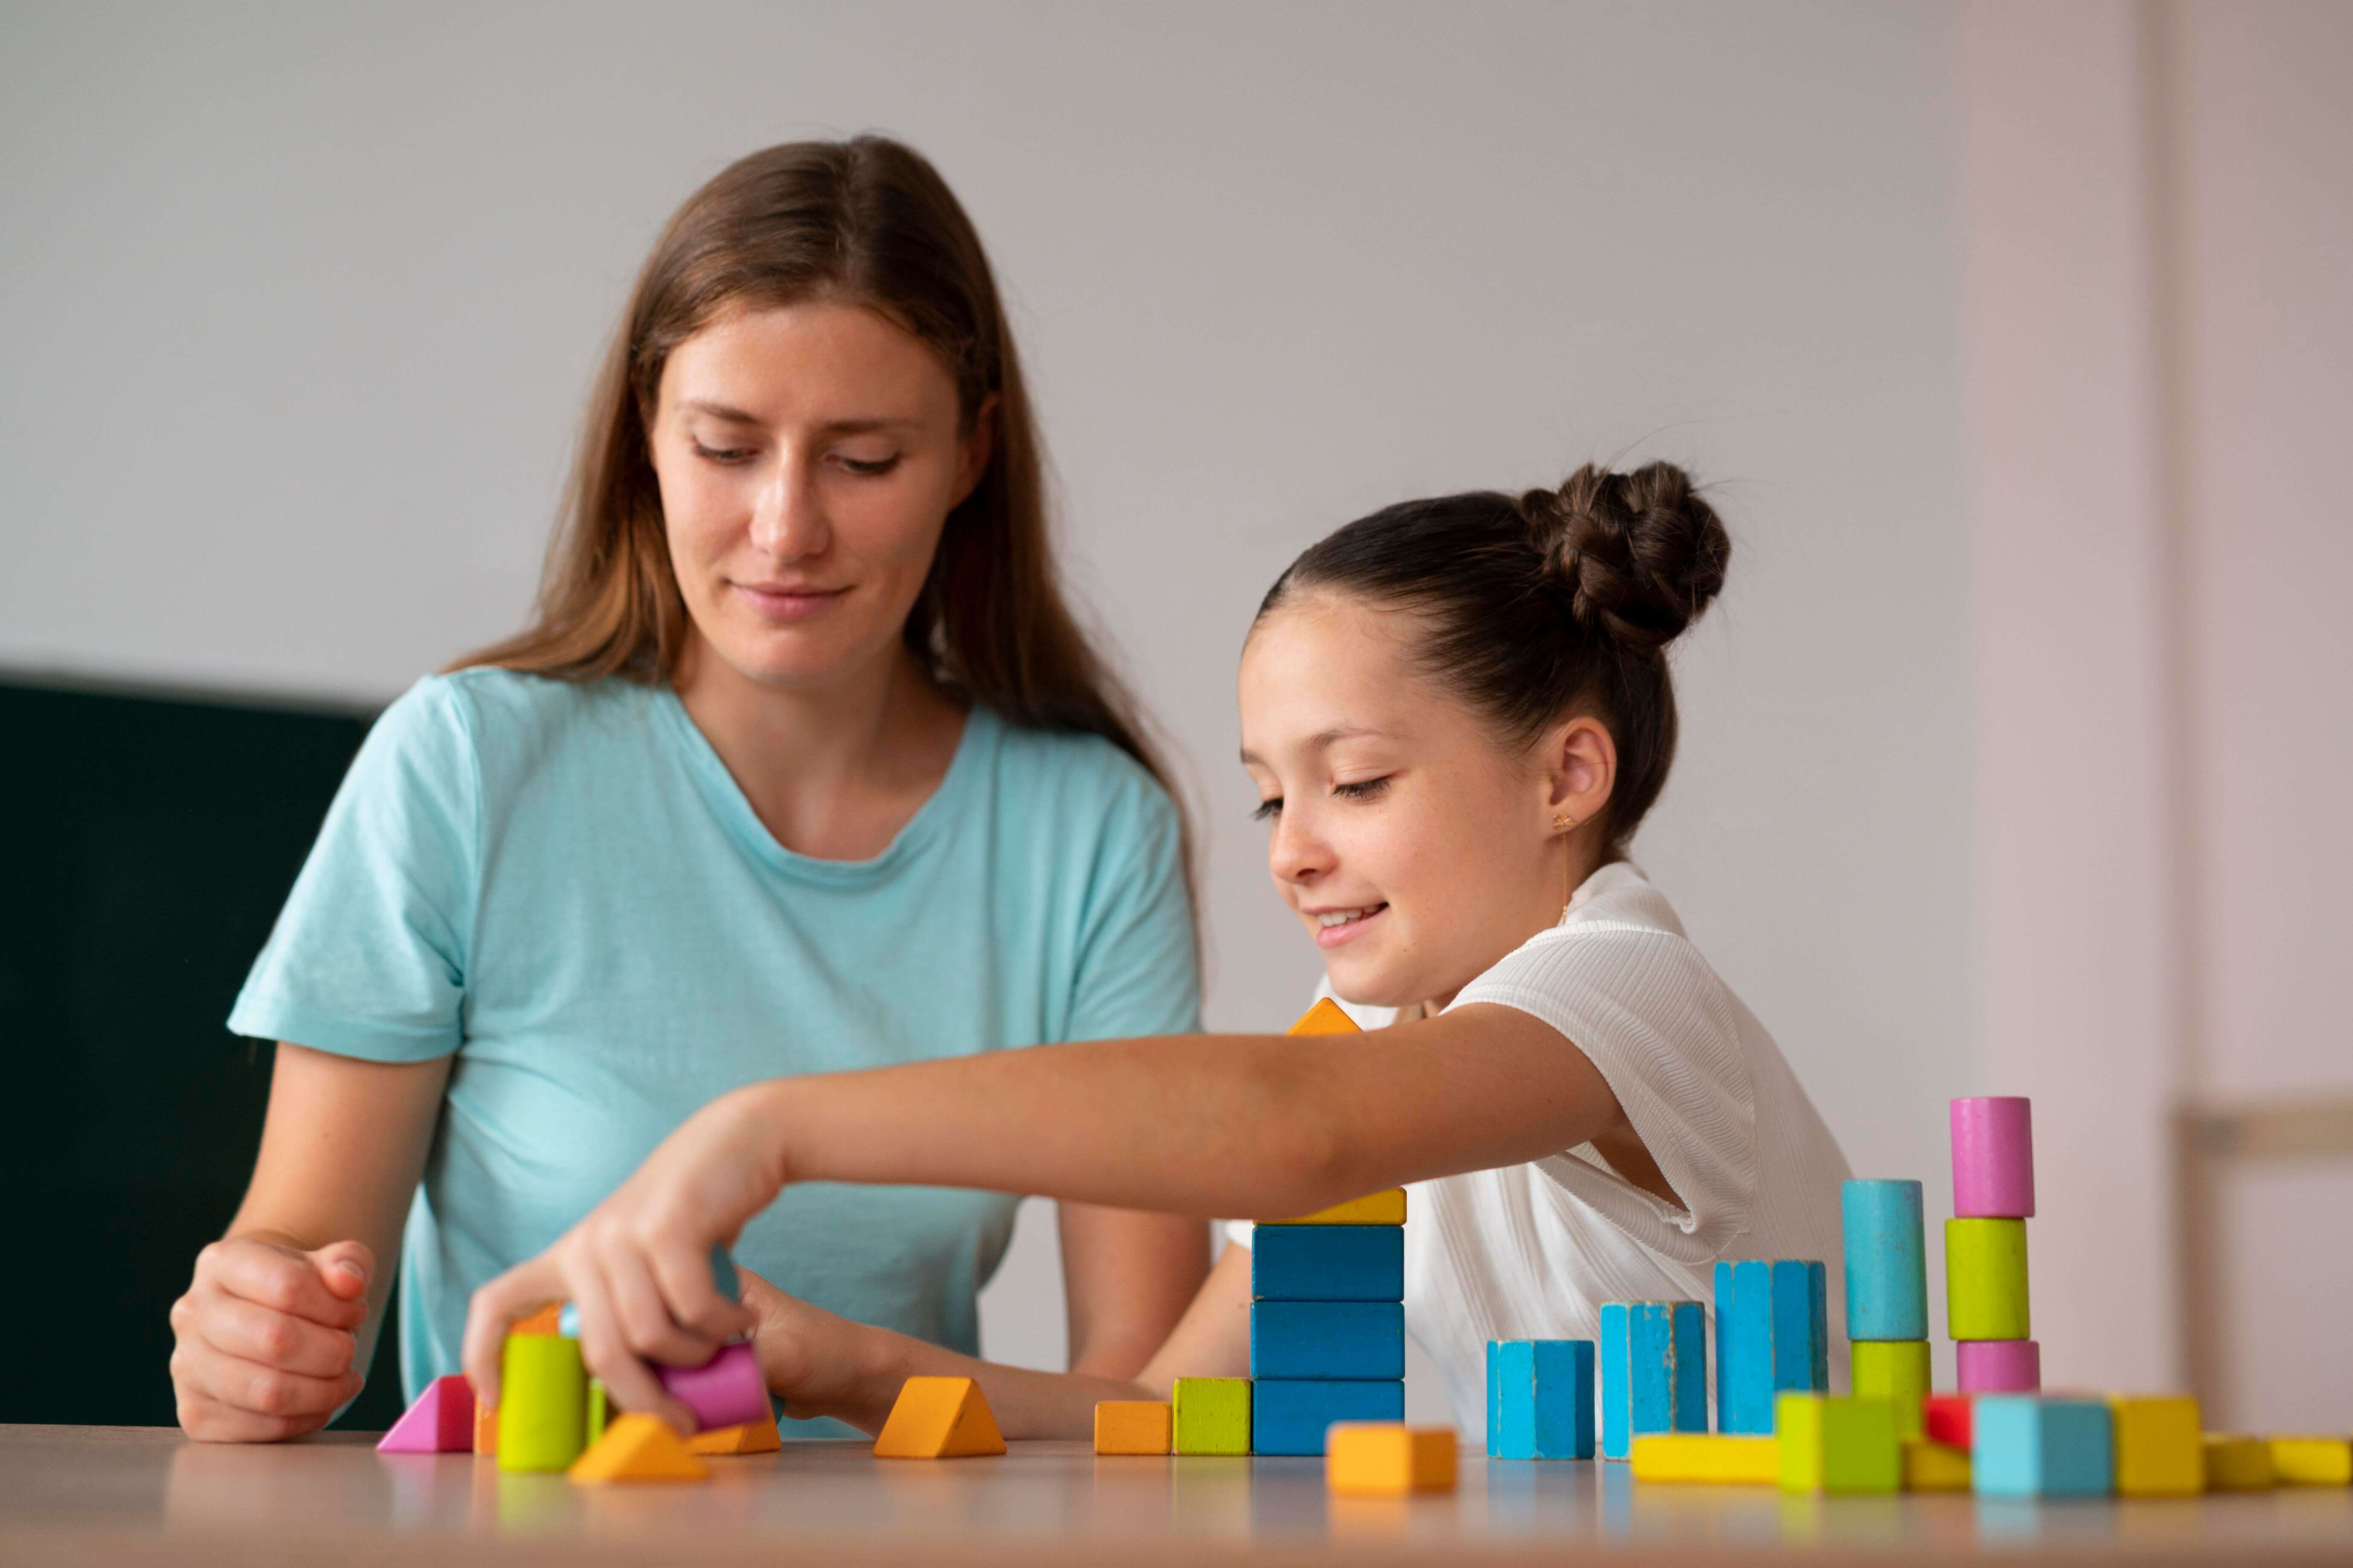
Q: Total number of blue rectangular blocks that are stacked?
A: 3